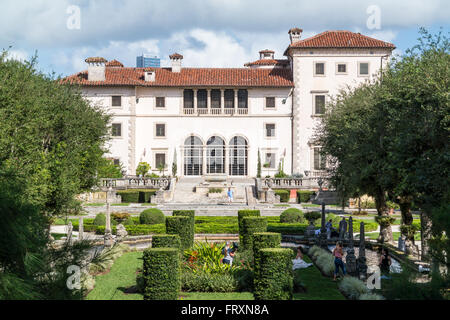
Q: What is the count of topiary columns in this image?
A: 8